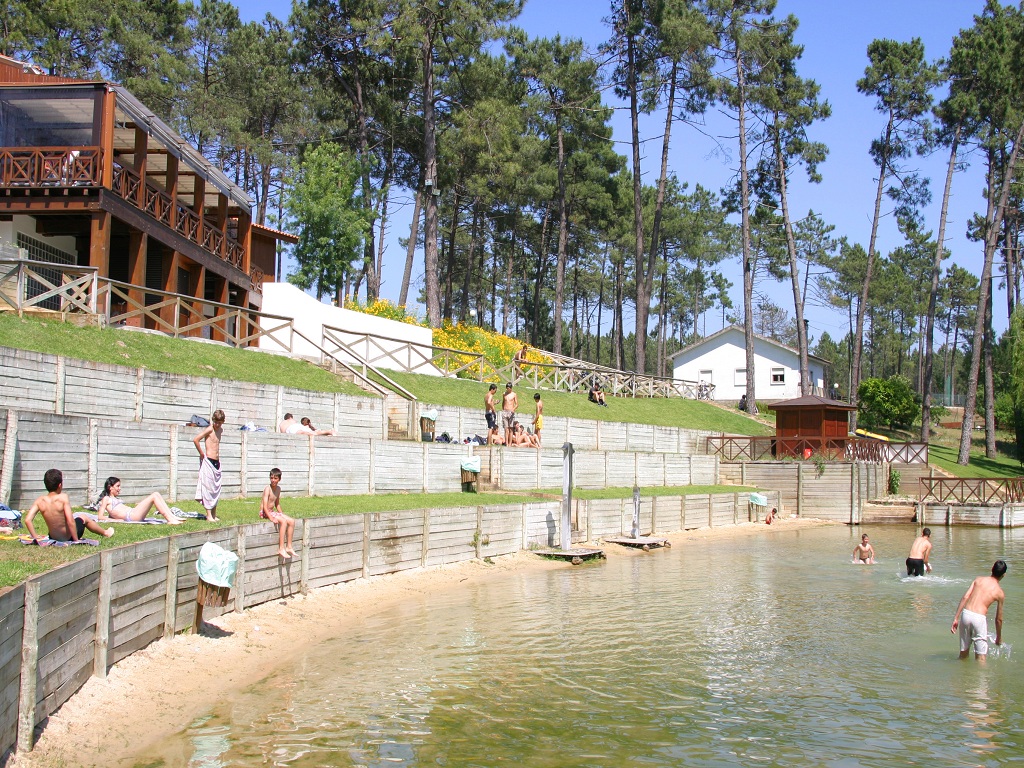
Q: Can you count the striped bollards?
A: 0